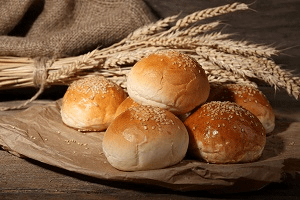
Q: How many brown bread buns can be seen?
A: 6